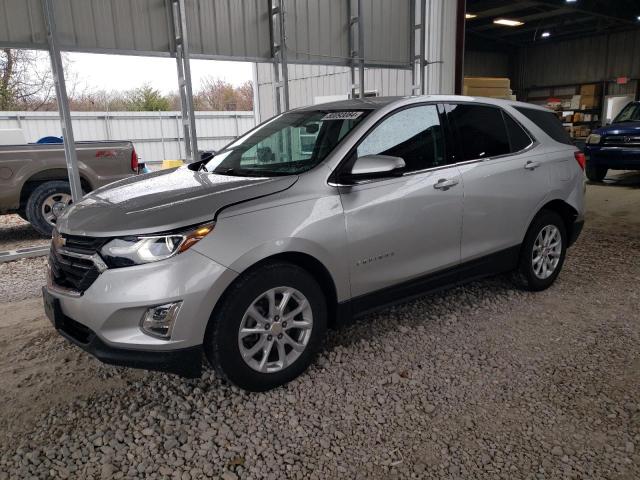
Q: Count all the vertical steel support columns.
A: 5